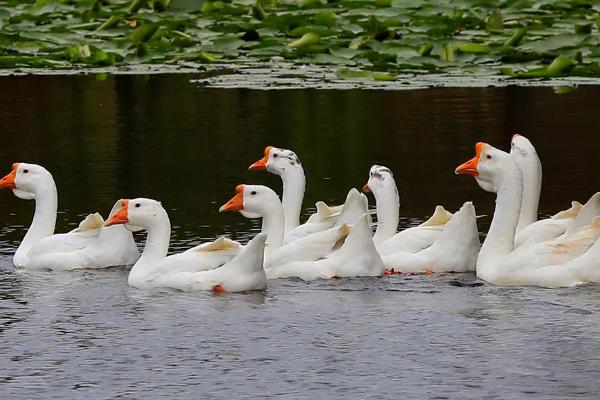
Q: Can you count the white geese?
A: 7